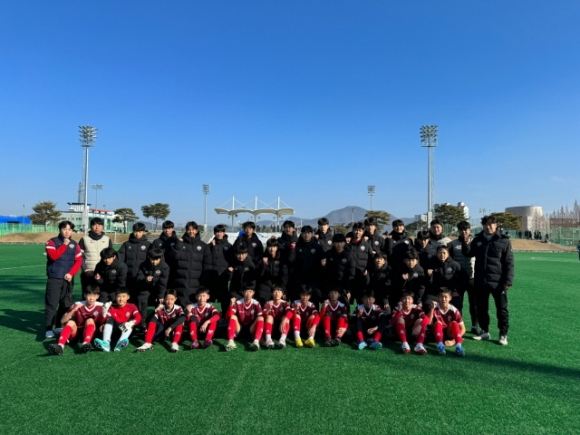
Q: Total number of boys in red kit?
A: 11